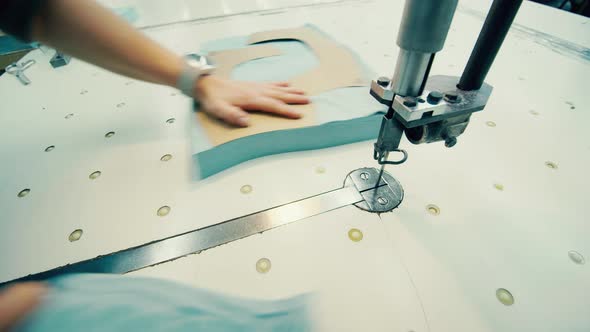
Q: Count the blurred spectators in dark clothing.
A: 0